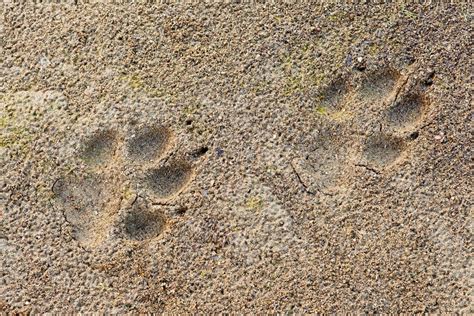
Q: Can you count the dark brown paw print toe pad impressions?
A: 8